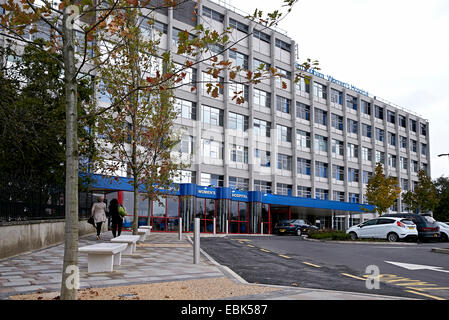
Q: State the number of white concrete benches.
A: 4